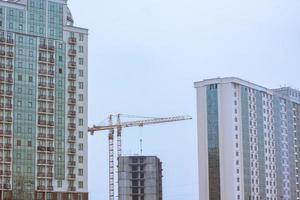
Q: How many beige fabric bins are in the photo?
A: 0